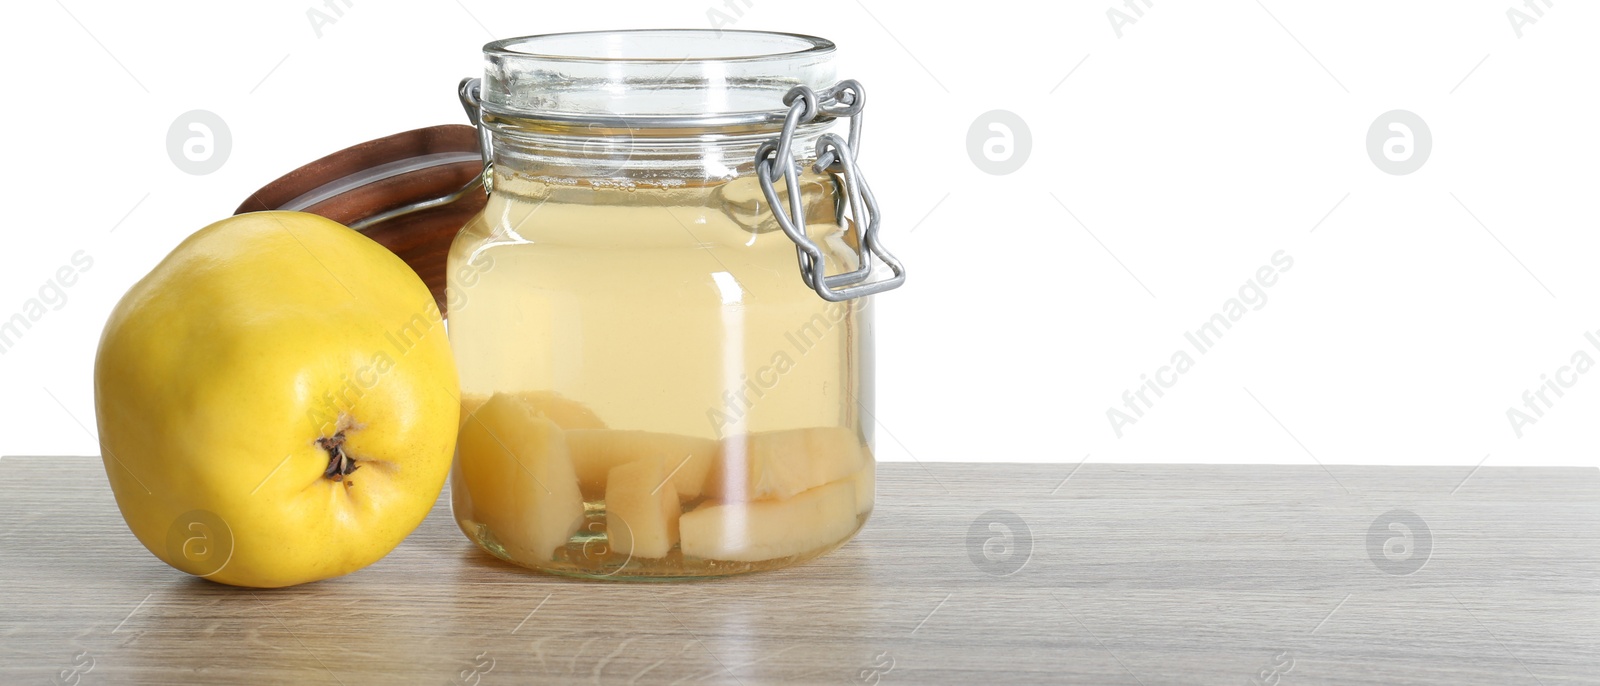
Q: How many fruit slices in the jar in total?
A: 6